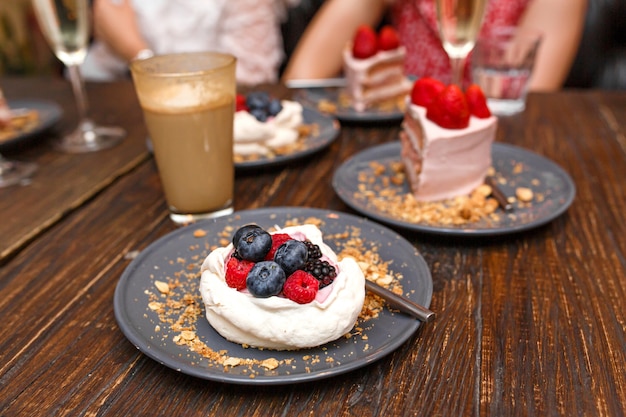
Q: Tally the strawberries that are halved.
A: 0